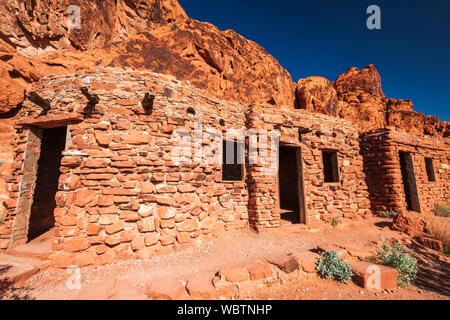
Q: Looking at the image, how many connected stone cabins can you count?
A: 3